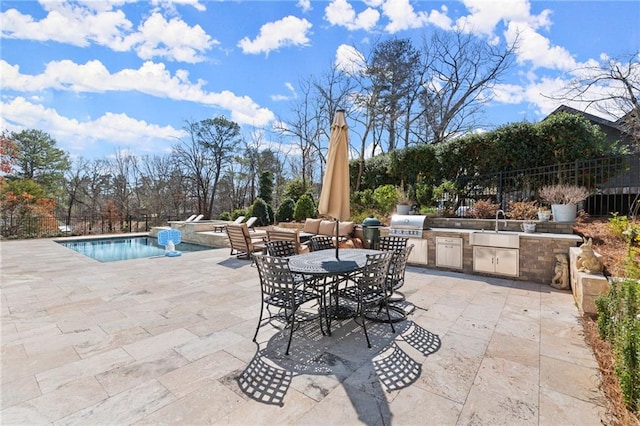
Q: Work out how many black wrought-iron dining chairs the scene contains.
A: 6